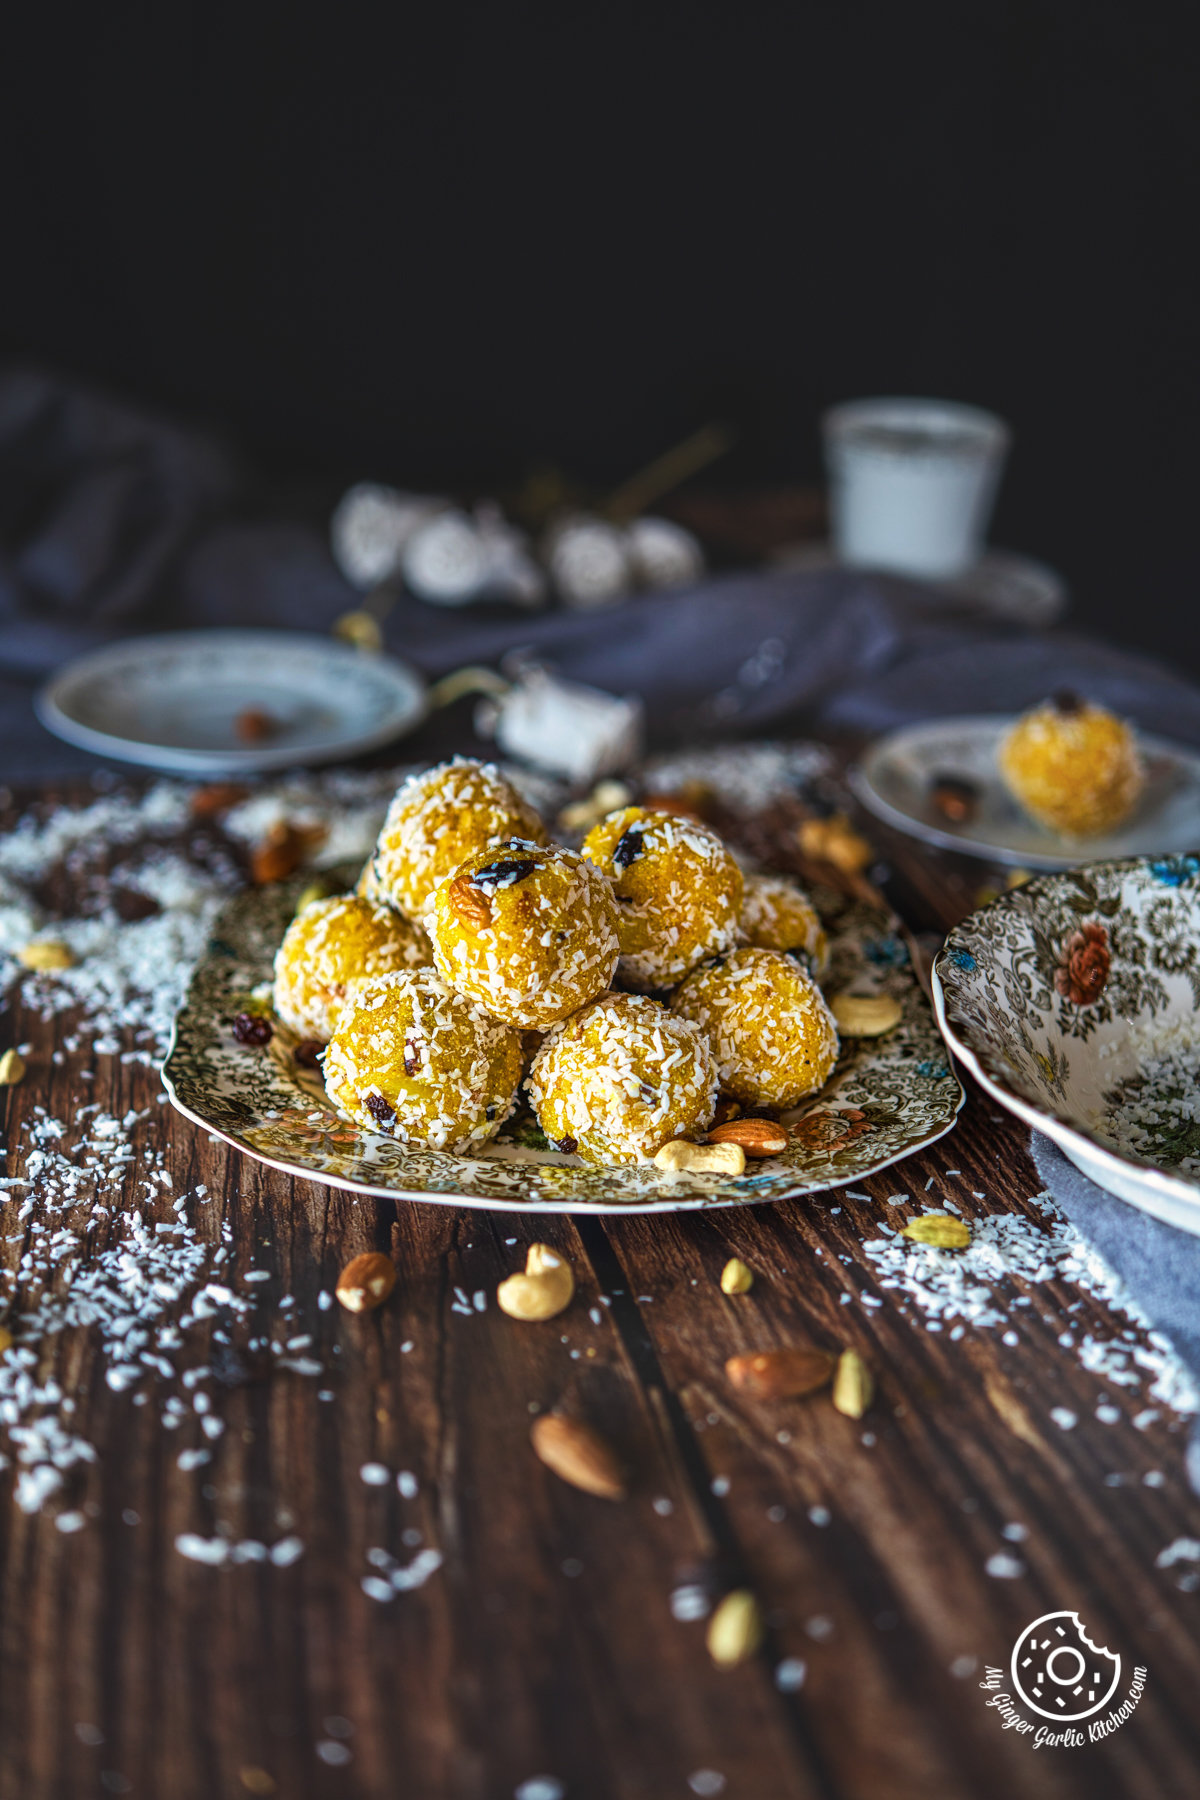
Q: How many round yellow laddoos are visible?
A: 9